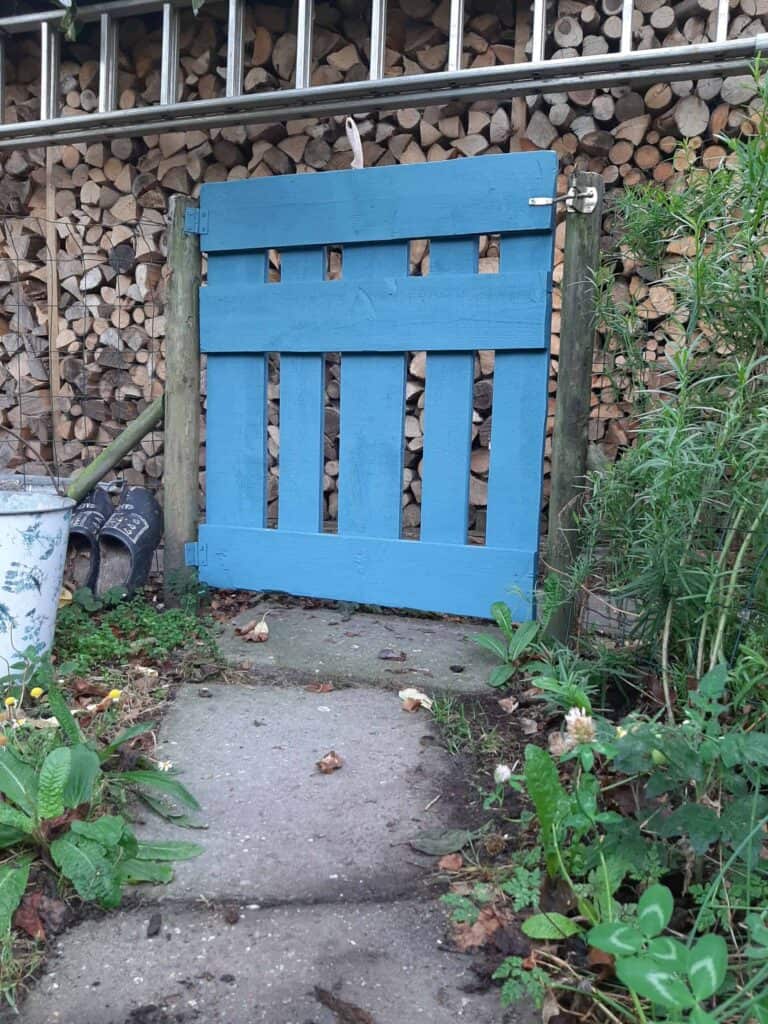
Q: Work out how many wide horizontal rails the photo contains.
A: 3